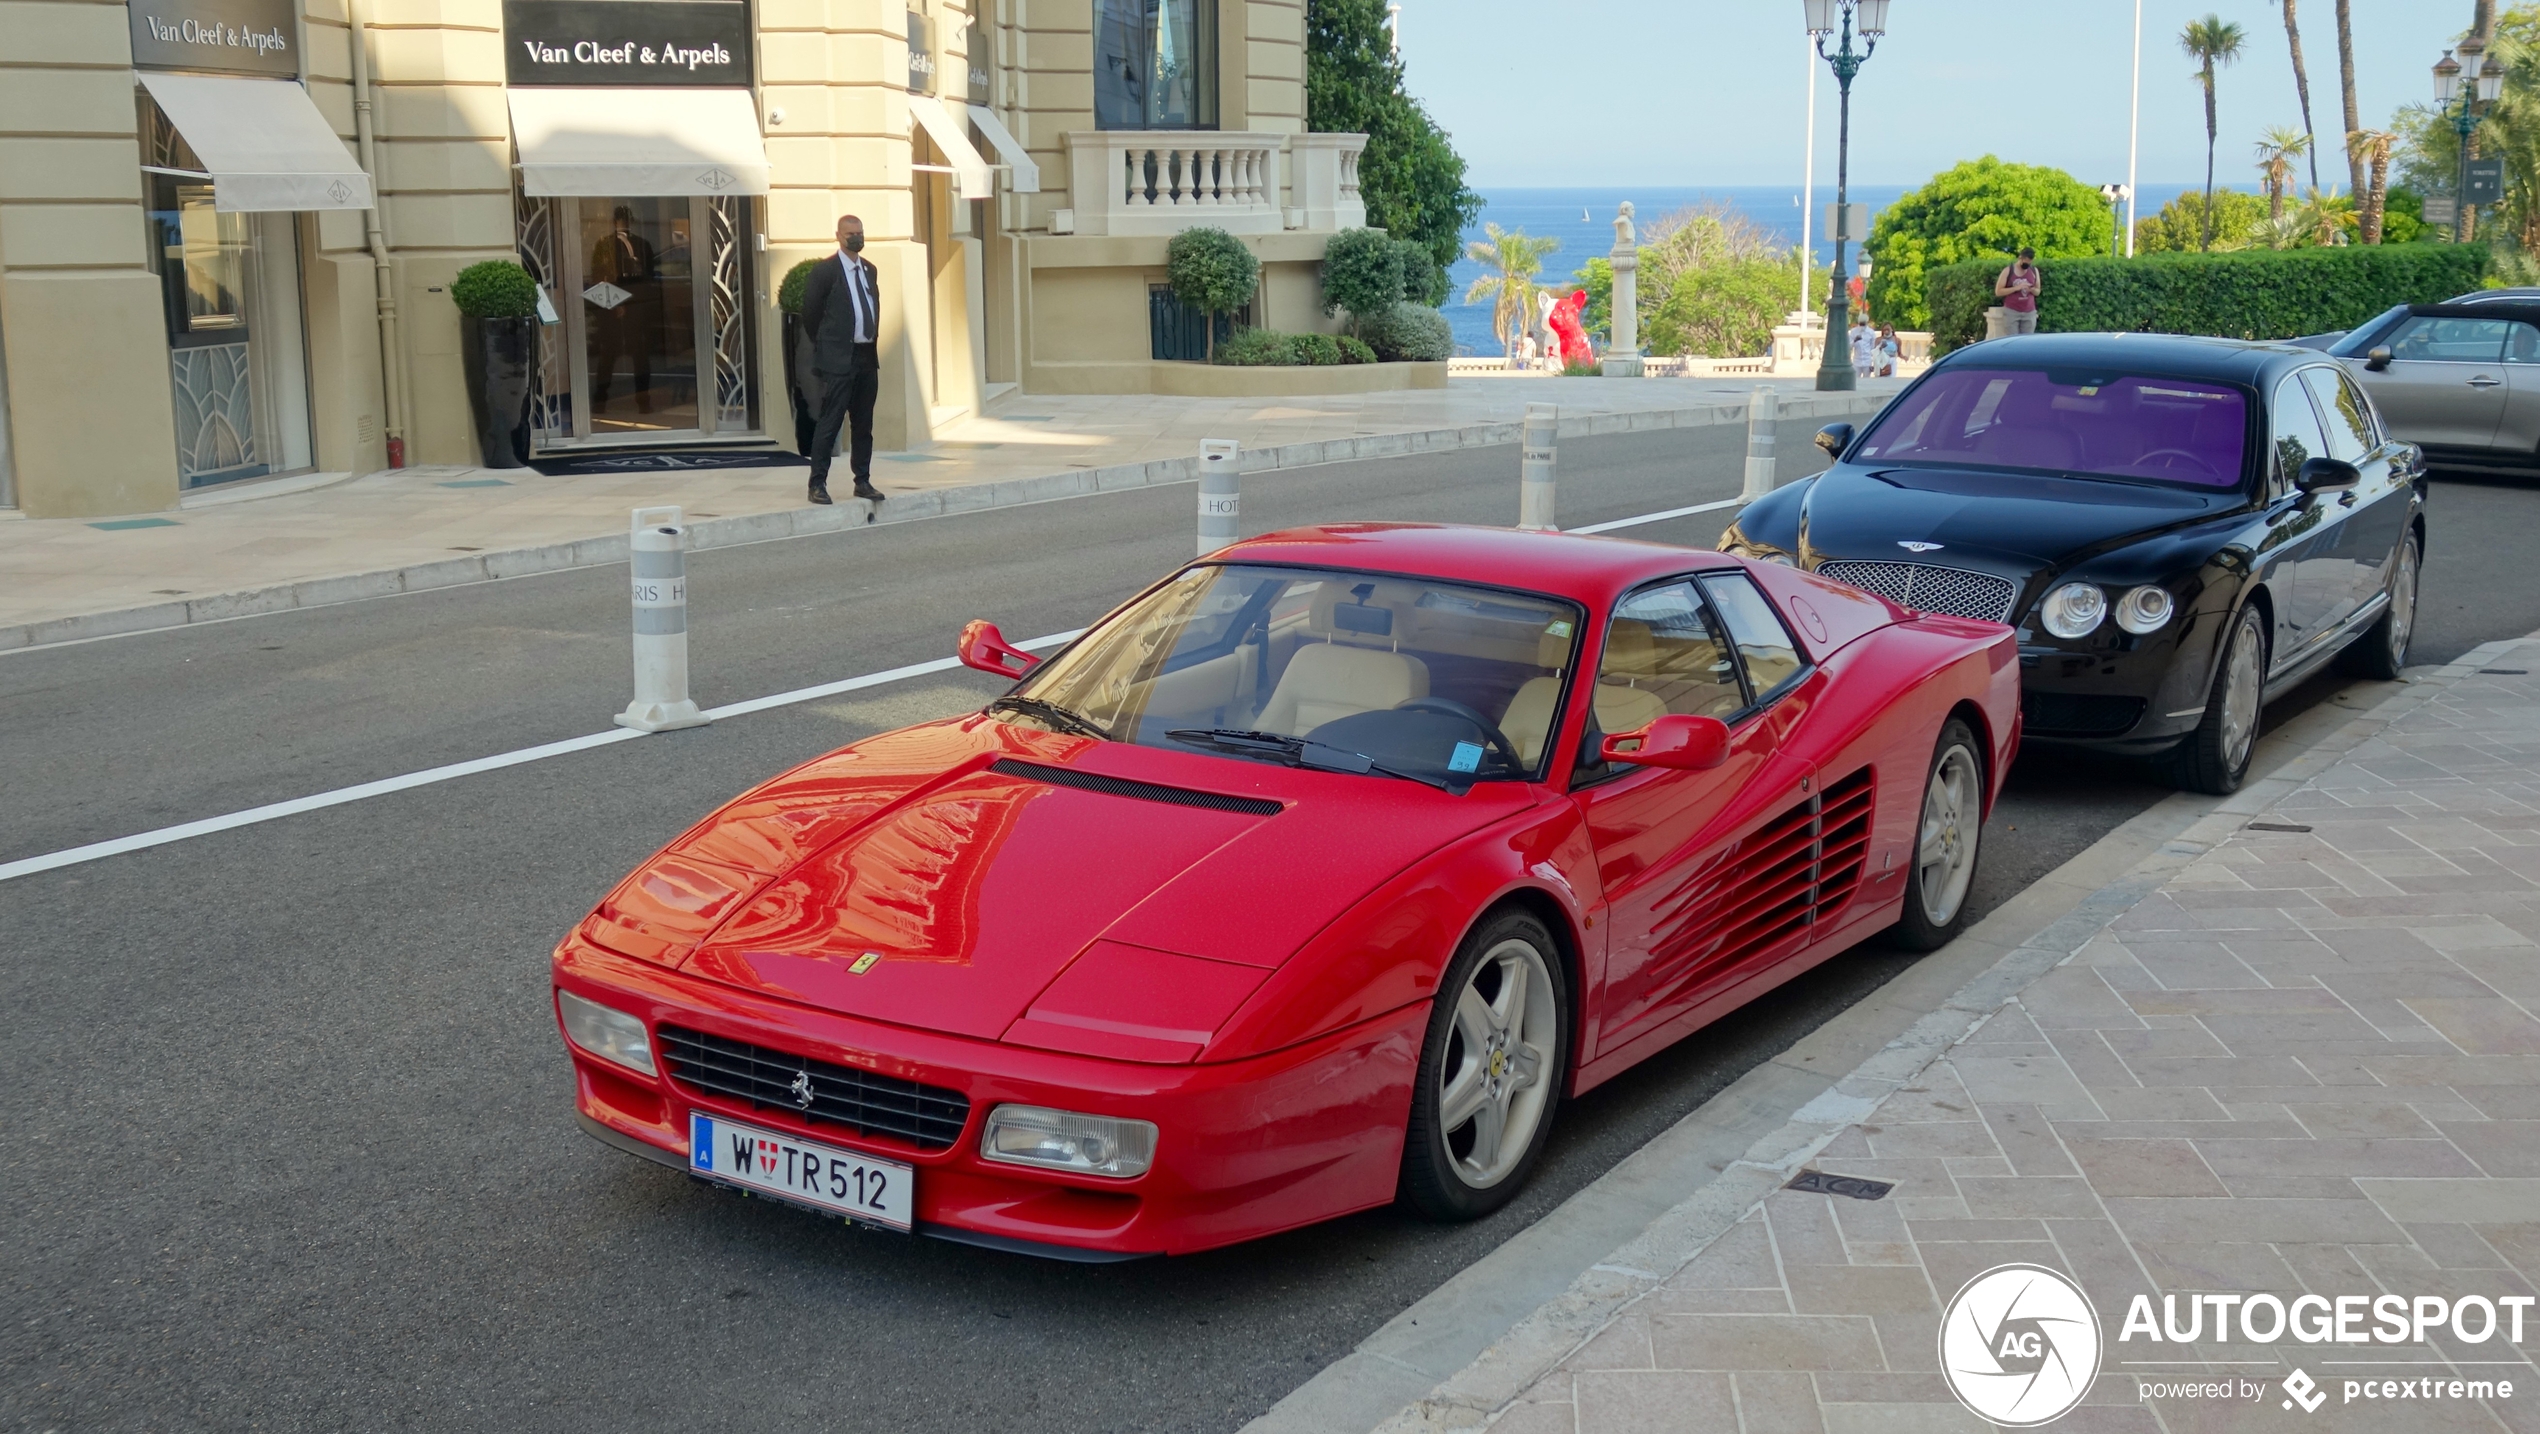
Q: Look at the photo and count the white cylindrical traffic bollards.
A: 4